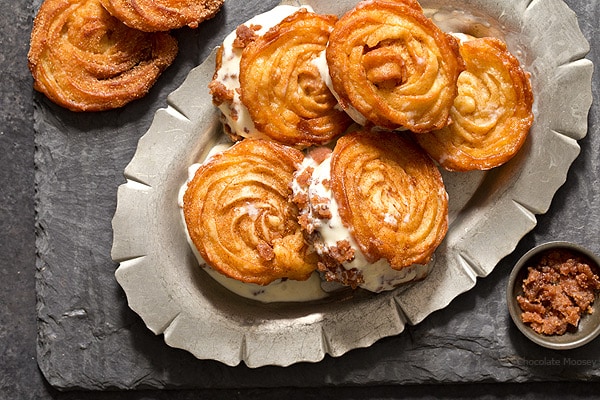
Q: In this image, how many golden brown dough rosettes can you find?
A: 7